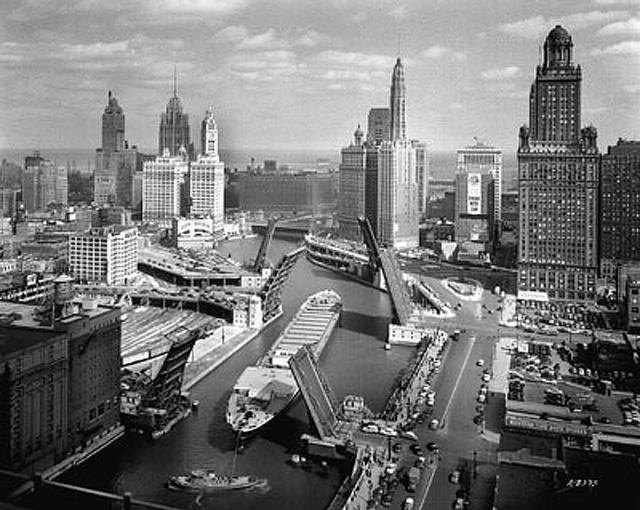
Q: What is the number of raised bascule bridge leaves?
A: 6